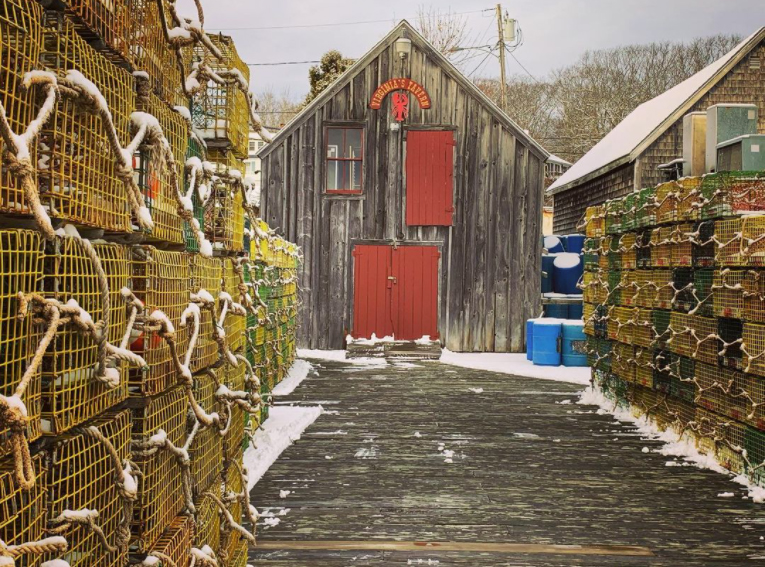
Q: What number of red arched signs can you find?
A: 1